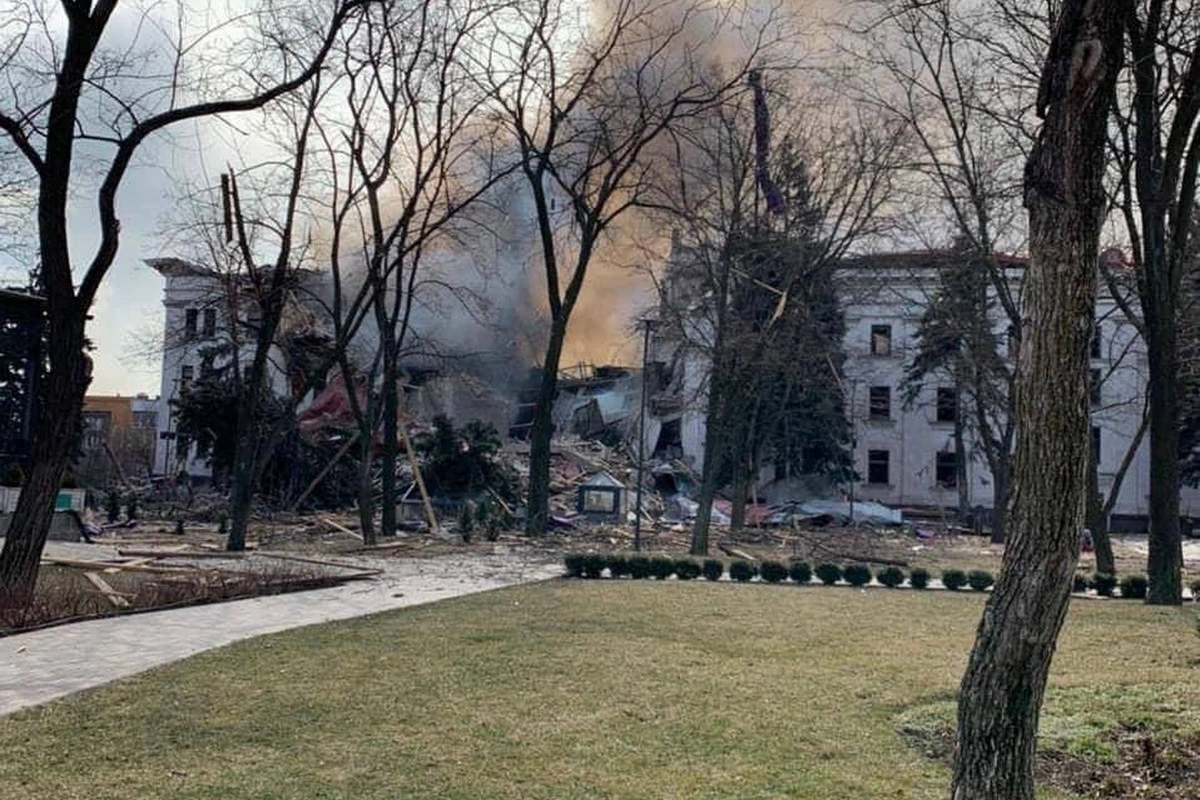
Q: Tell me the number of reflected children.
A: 0